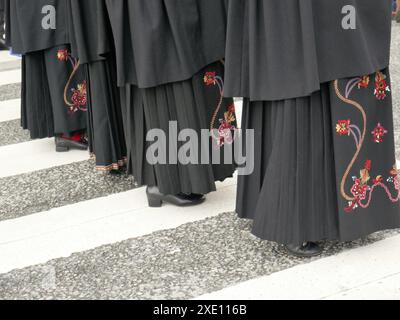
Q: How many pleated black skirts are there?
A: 4